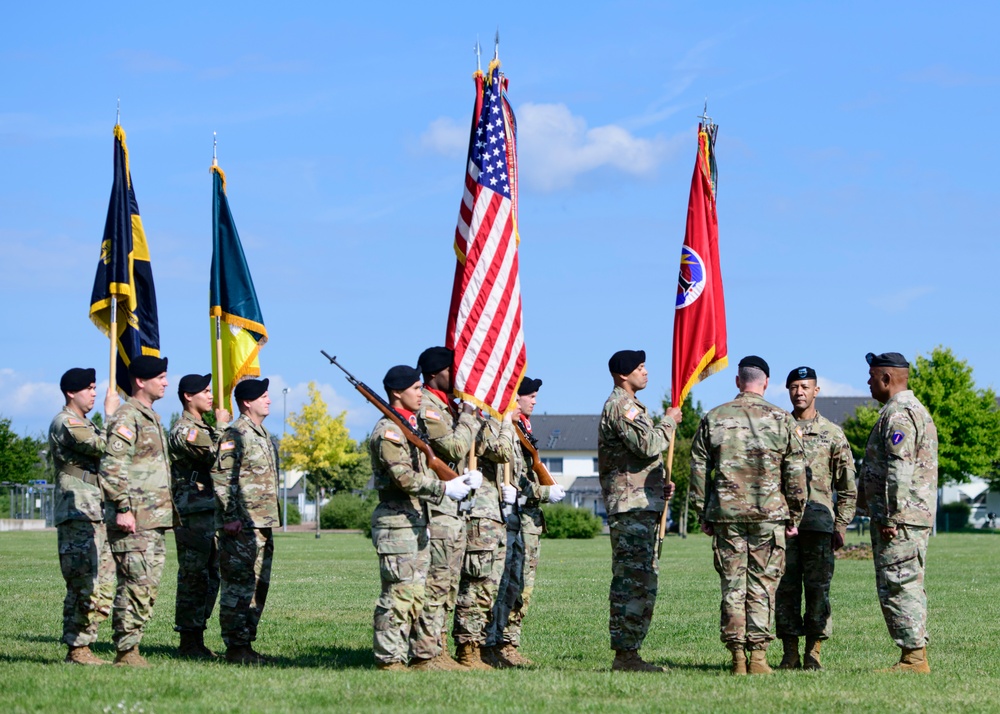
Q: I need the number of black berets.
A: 11